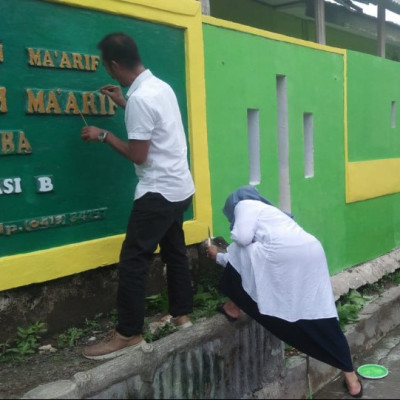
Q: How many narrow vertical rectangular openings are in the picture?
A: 4